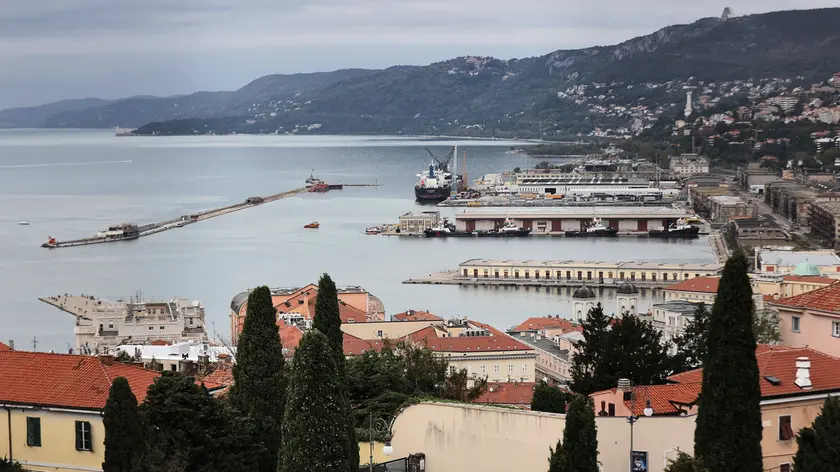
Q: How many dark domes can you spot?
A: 2